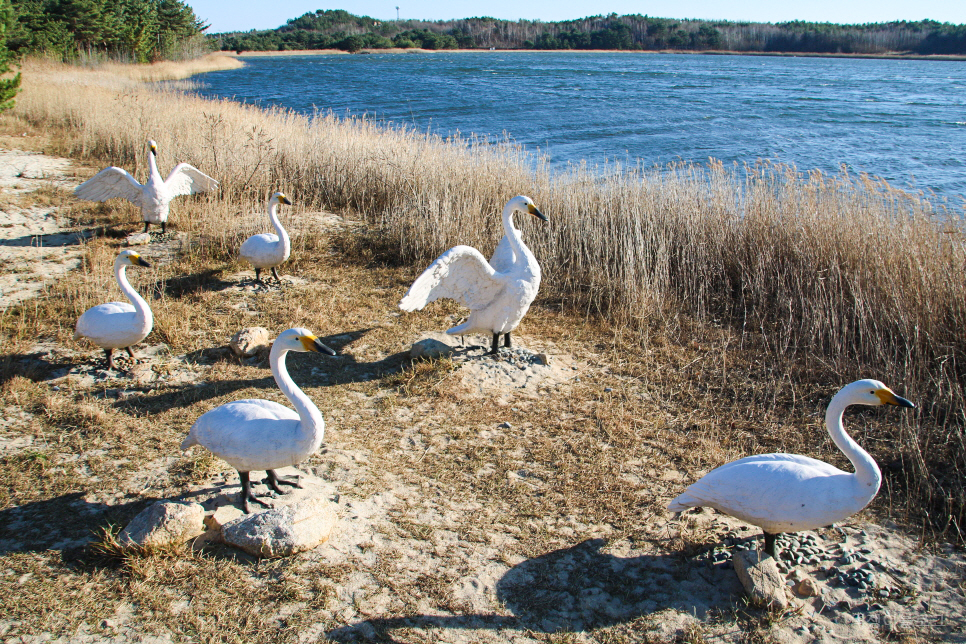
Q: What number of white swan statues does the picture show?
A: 6